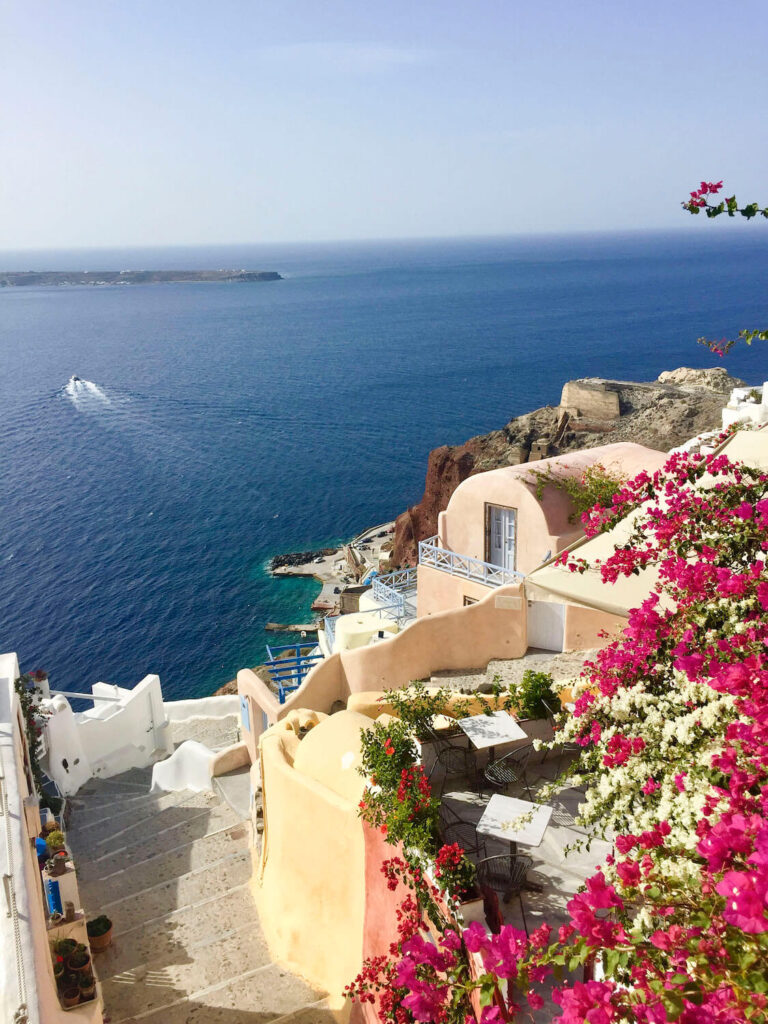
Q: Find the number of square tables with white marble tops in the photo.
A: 2